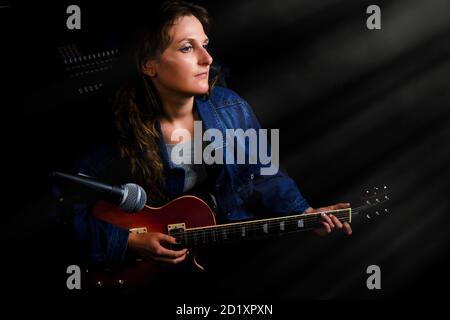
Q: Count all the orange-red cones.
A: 0